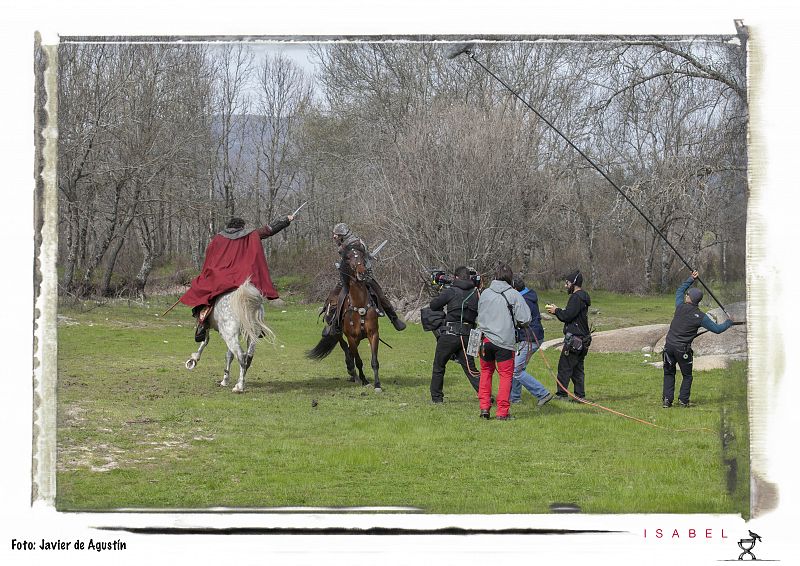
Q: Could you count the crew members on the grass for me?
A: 5